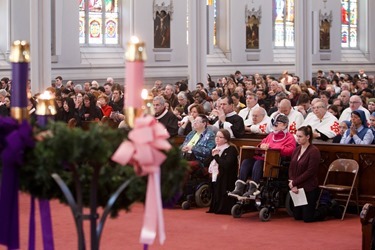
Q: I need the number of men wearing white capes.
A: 5